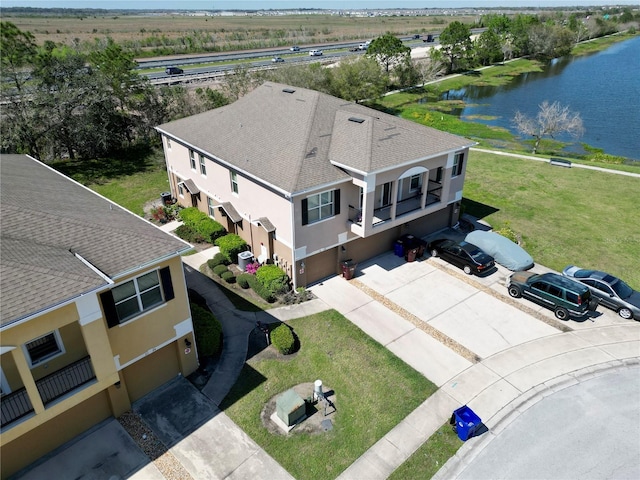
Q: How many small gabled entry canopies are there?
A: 3